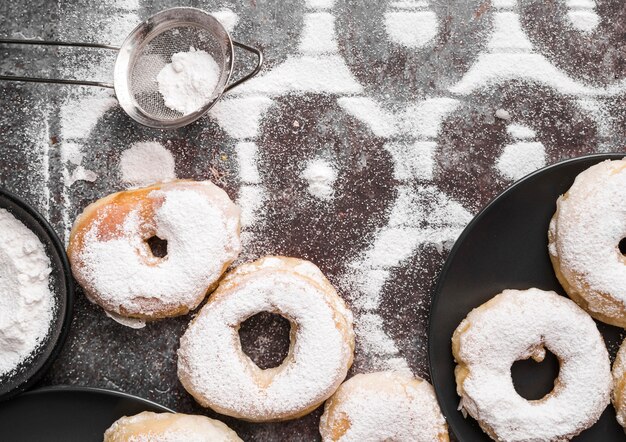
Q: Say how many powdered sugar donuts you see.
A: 7